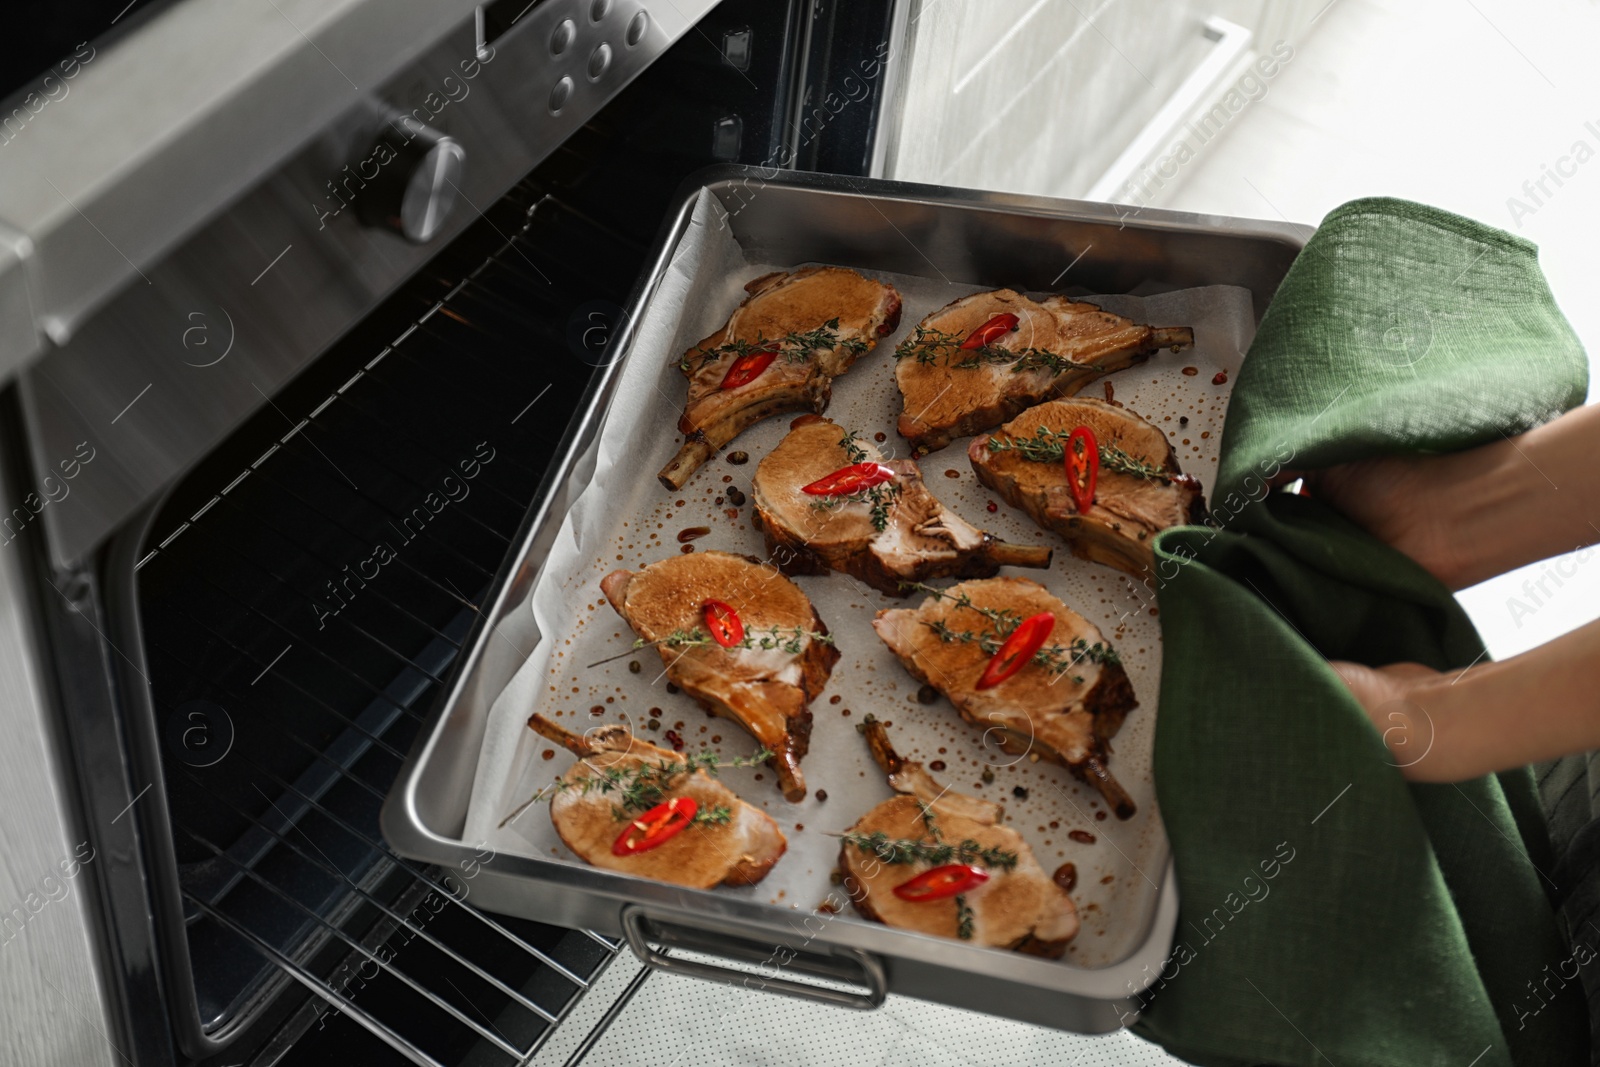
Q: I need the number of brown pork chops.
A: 8